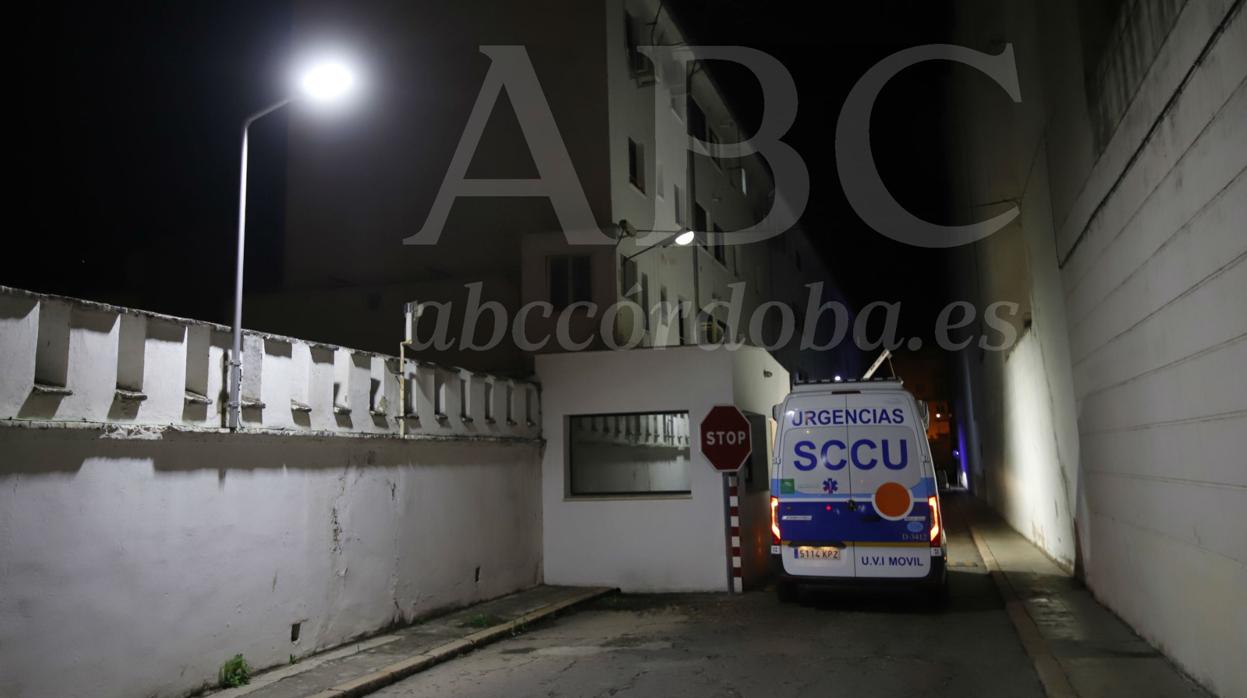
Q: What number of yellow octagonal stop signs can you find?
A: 0